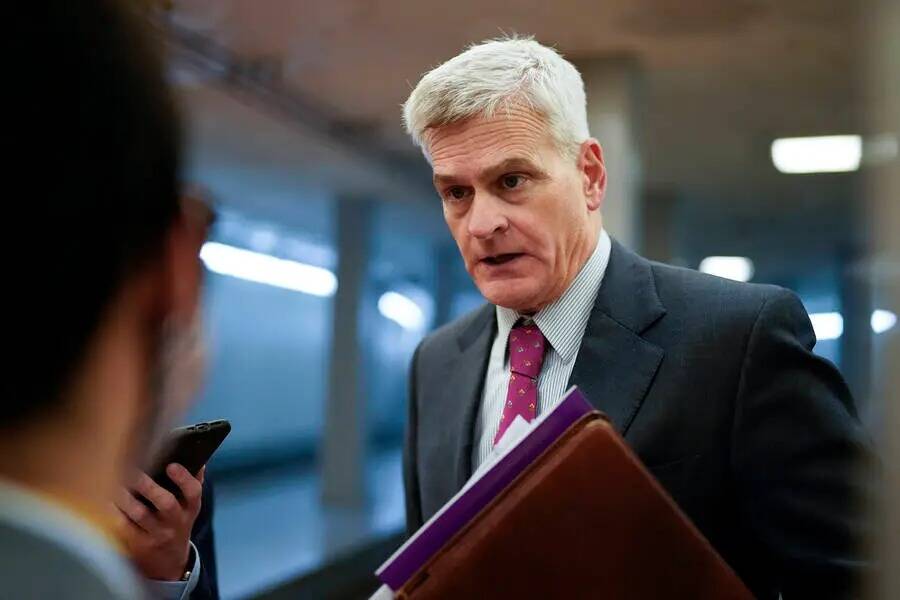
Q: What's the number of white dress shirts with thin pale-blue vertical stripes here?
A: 1